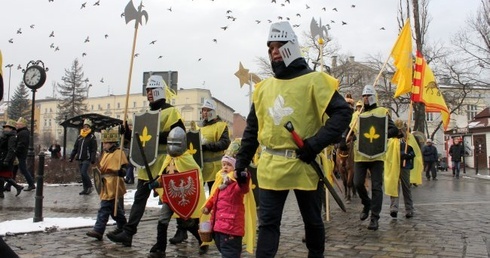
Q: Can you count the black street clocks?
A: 1